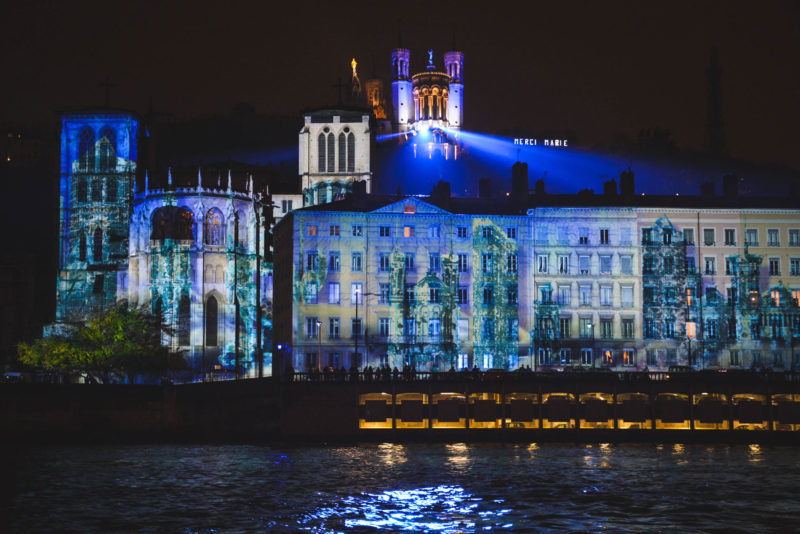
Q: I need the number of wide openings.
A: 12